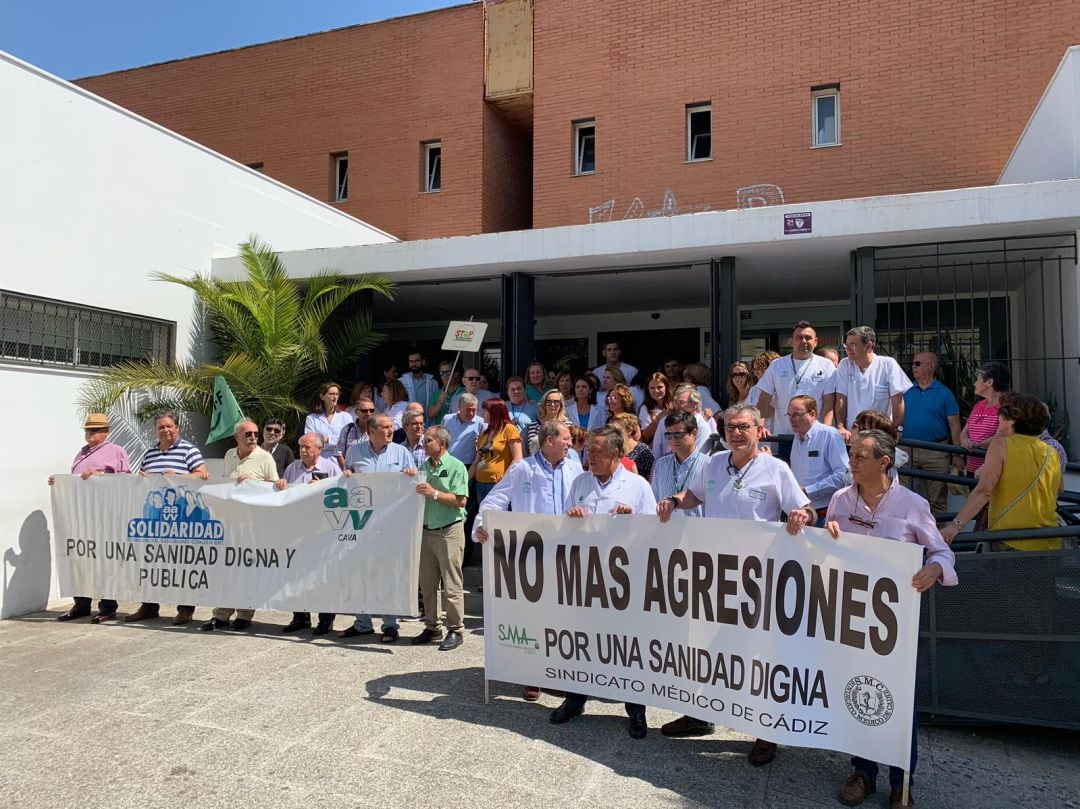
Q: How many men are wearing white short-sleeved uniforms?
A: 3